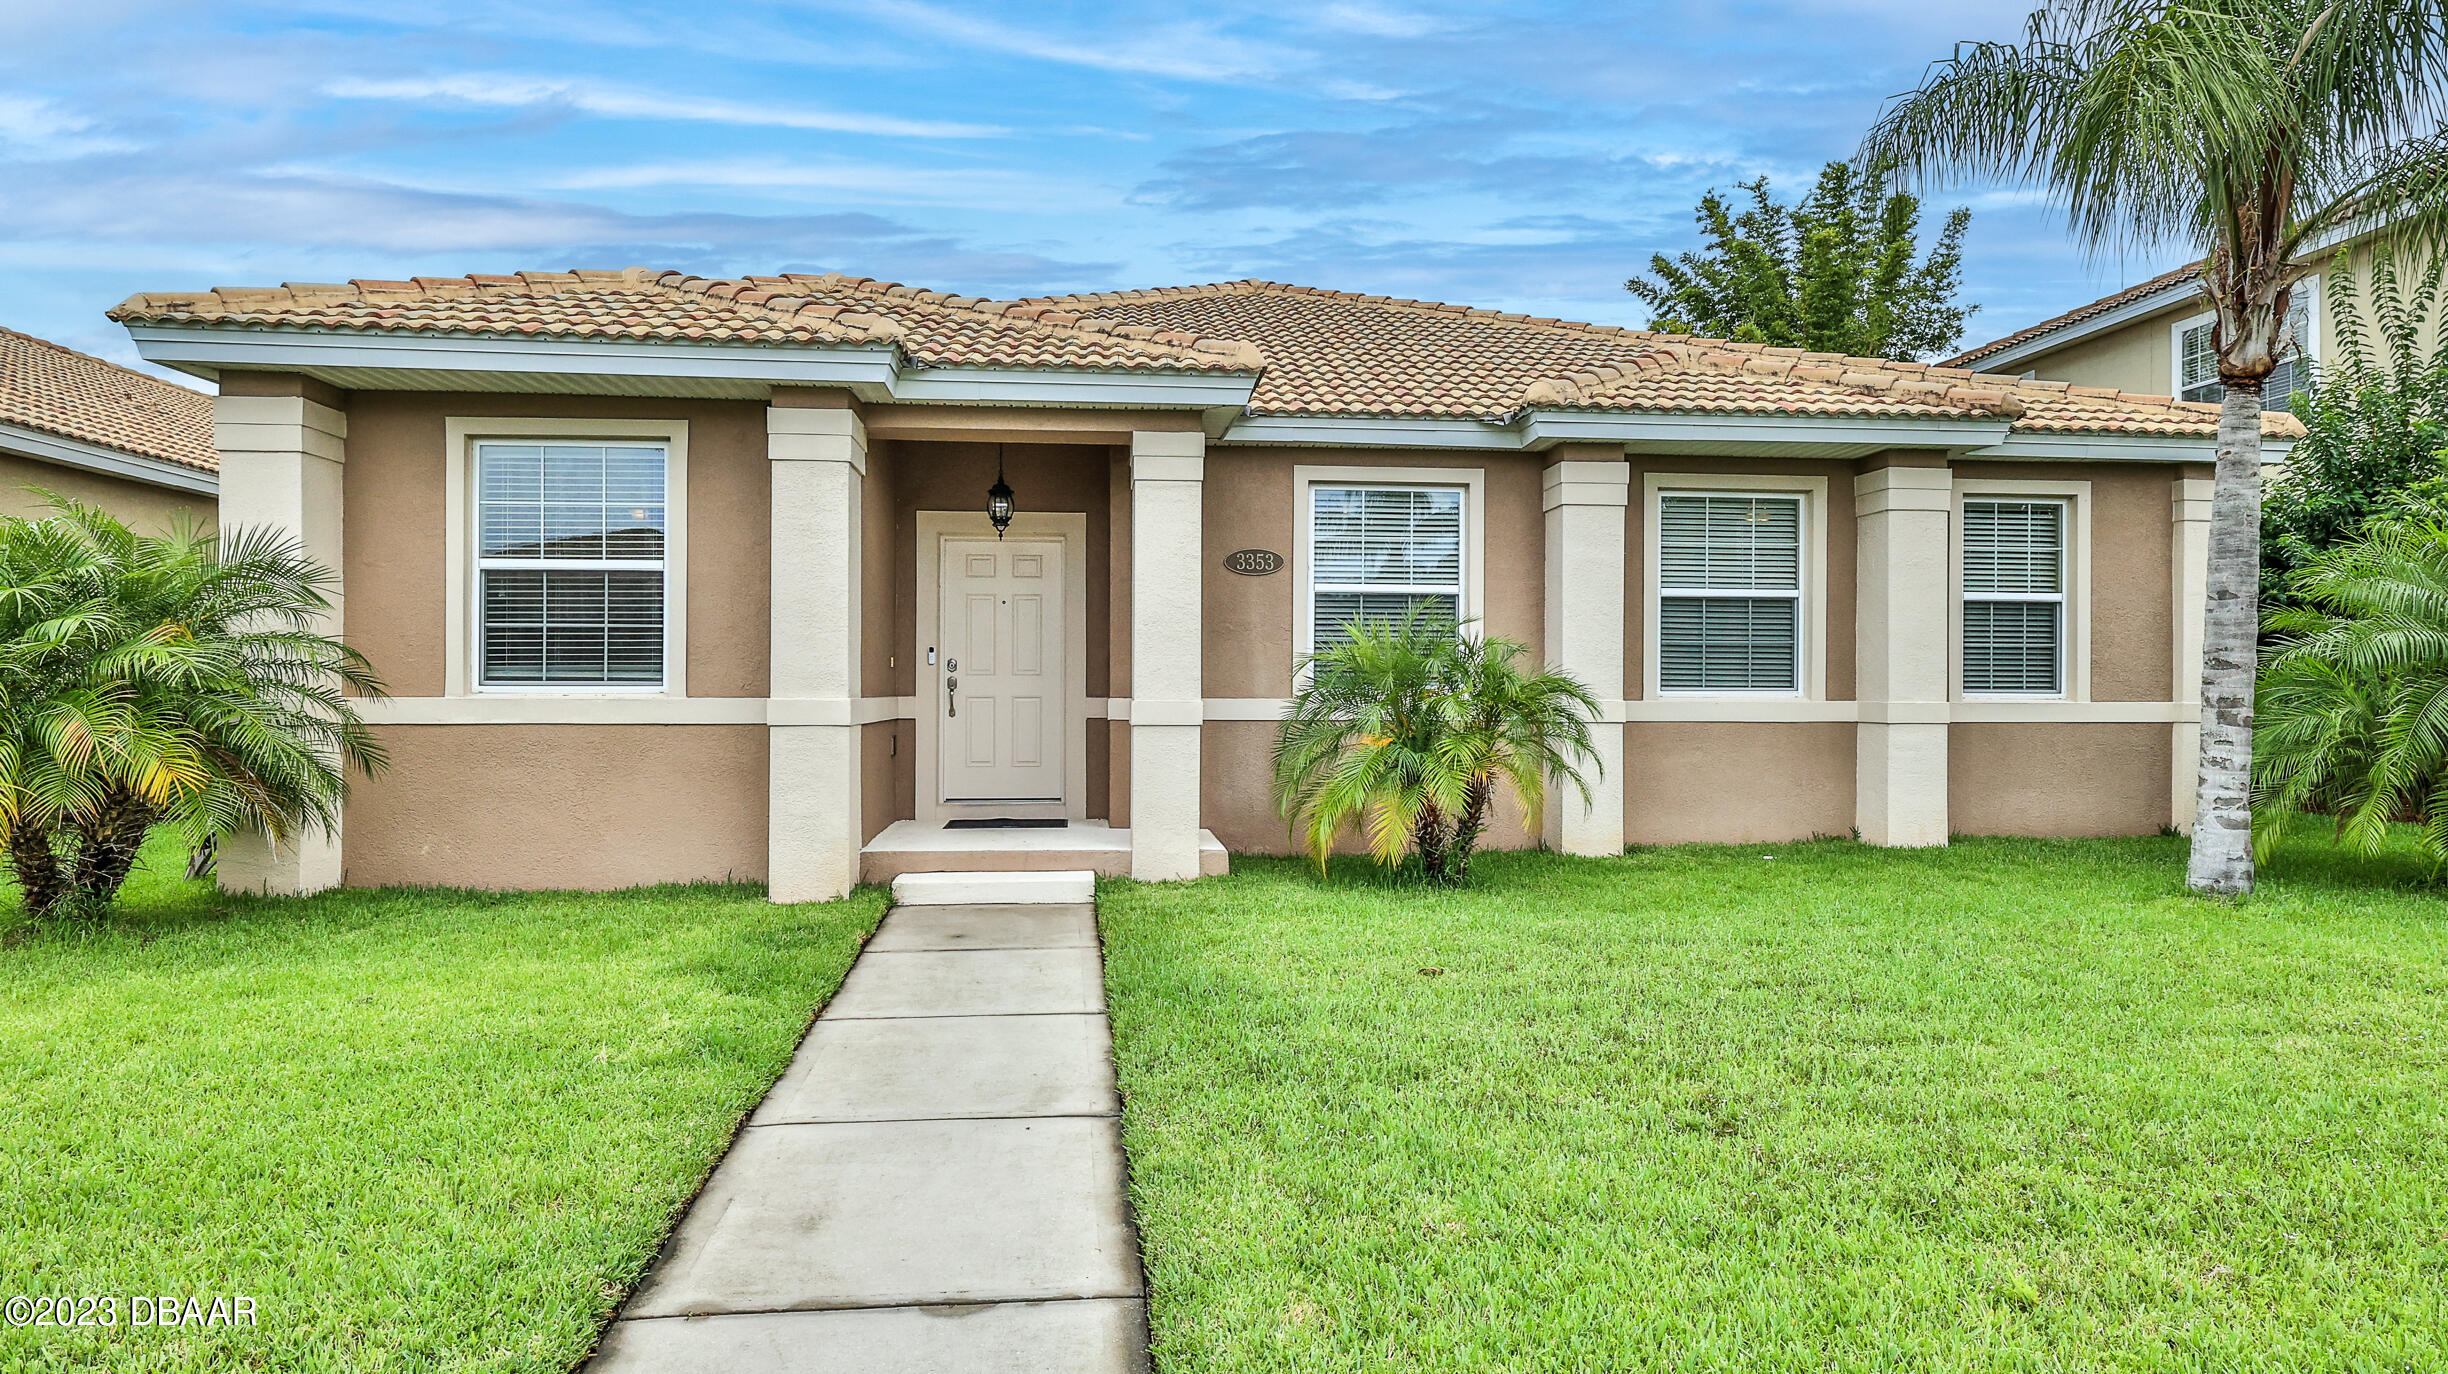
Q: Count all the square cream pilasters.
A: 6